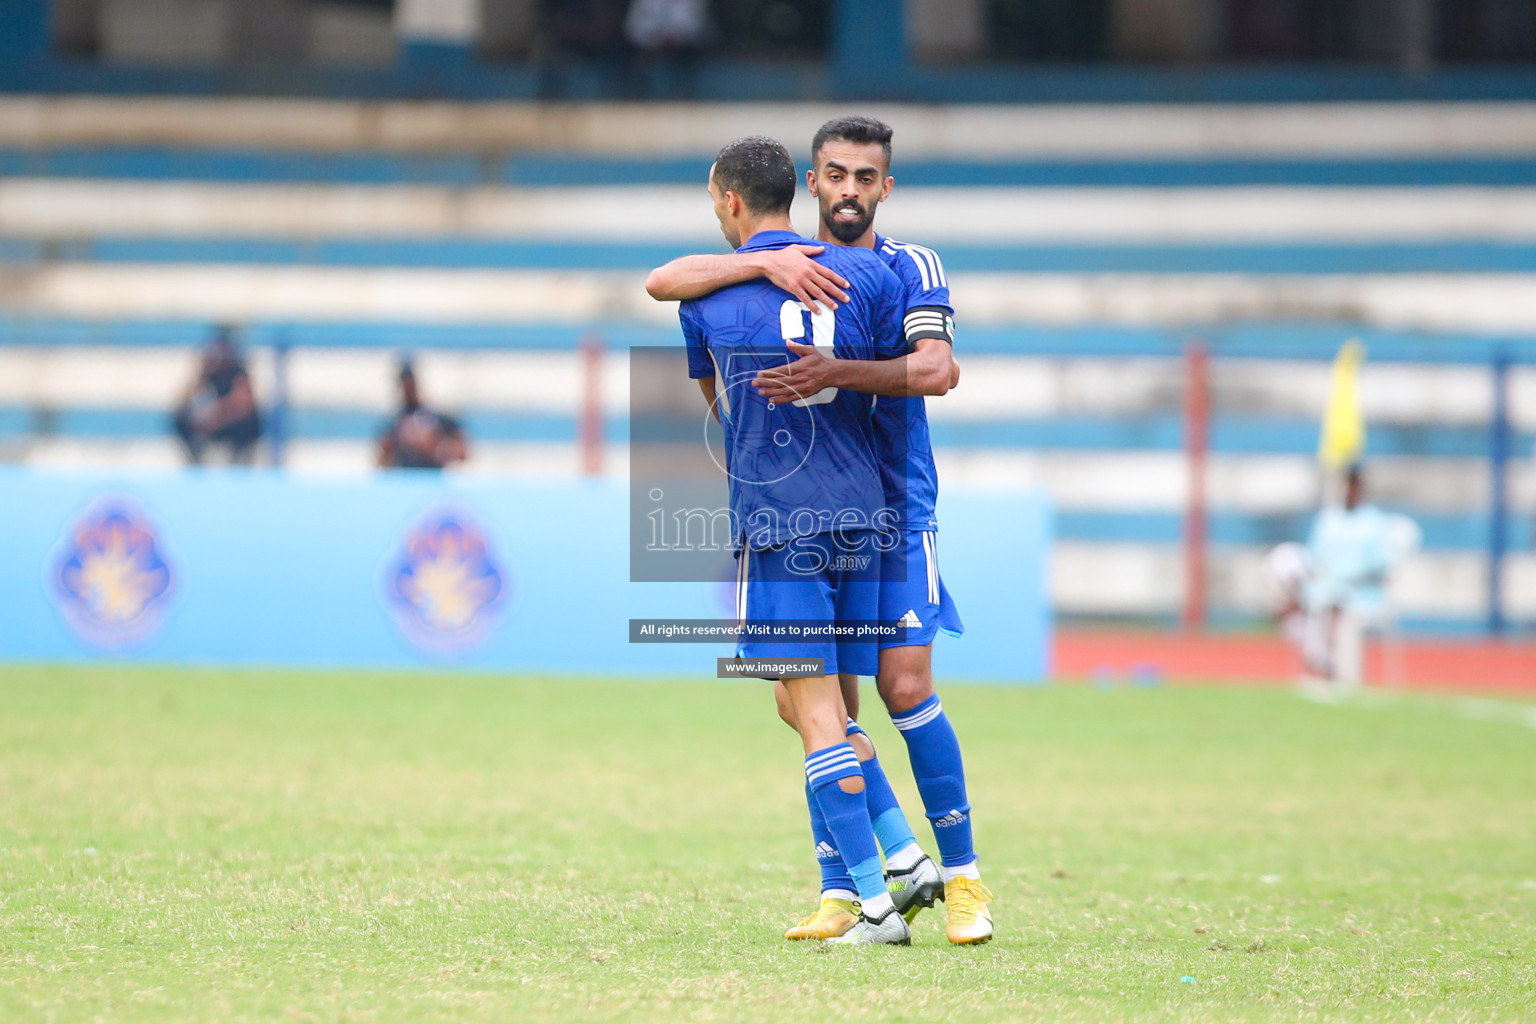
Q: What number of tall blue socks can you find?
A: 4